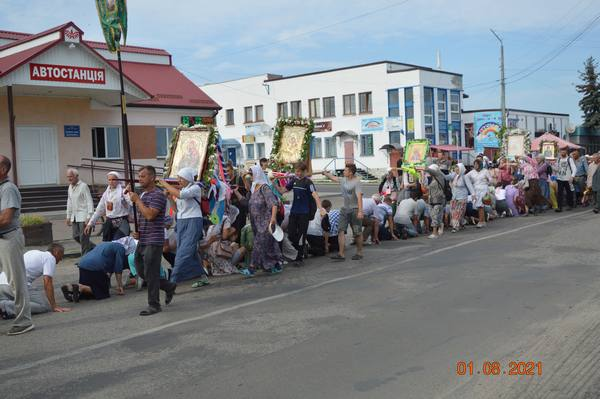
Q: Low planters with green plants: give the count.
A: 1